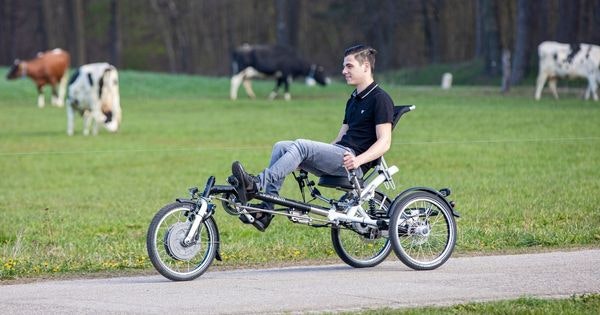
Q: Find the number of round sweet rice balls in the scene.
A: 0